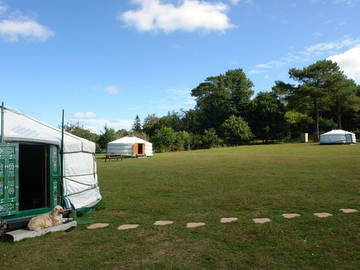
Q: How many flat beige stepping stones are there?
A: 9